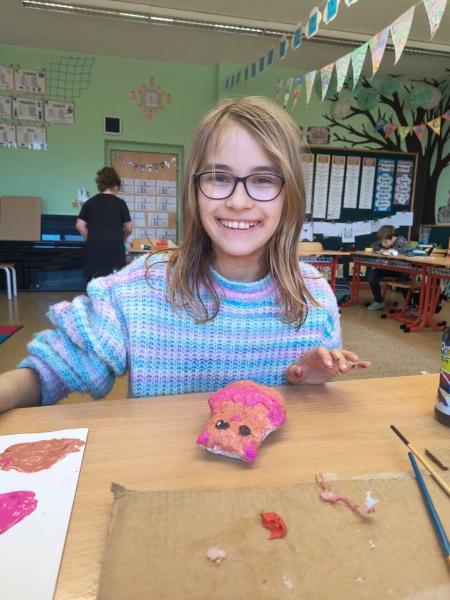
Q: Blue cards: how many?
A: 12